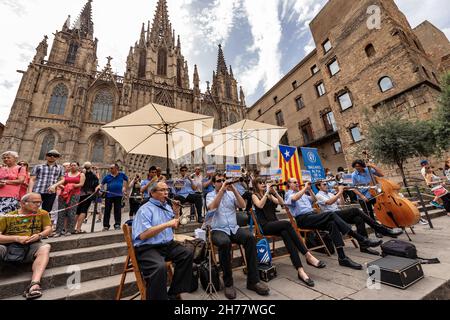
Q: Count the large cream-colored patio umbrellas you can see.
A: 2